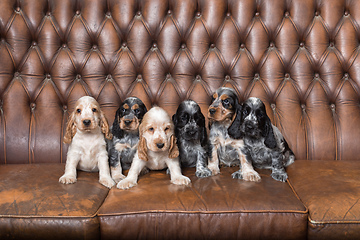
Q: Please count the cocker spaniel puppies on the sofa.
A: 6